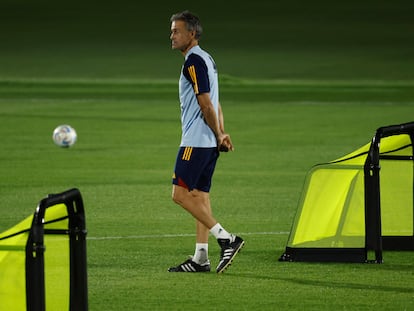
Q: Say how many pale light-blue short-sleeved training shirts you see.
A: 1